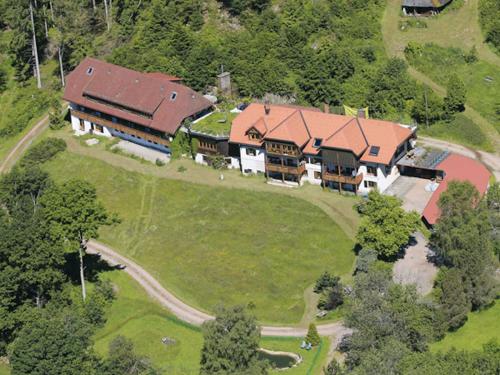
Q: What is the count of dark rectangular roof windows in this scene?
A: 4